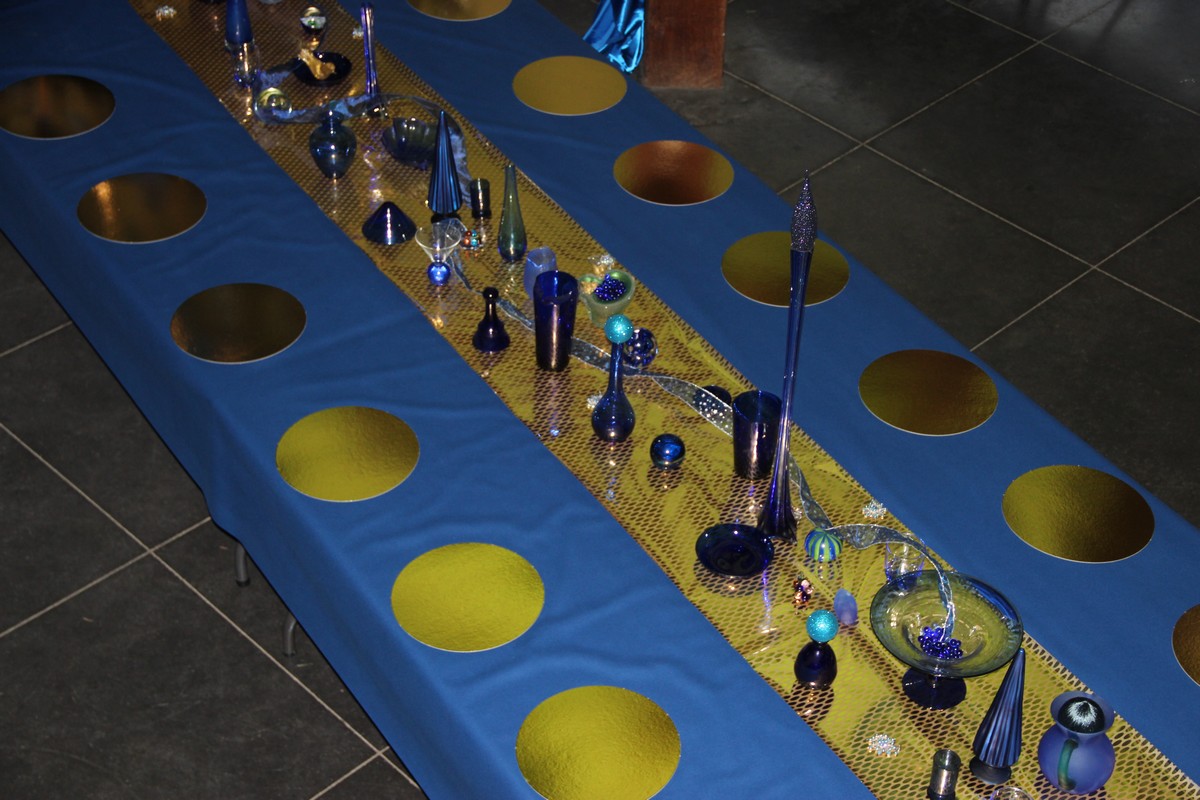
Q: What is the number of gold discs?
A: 13